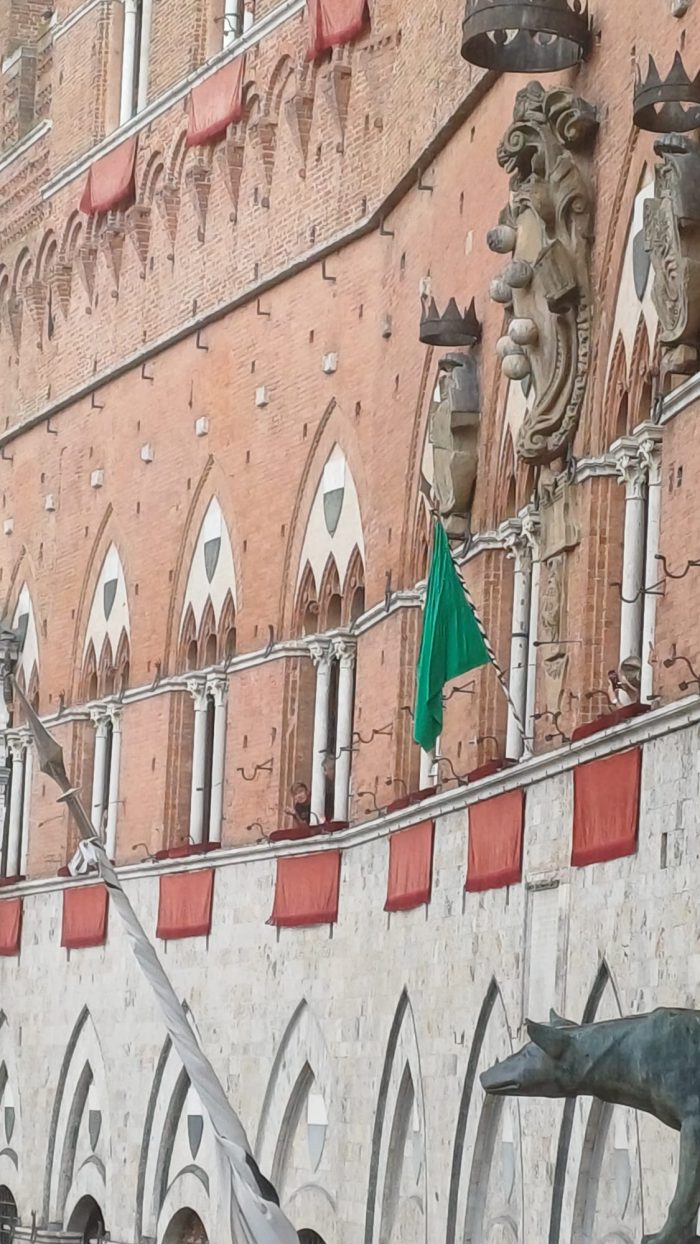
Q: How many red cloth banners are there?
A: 10